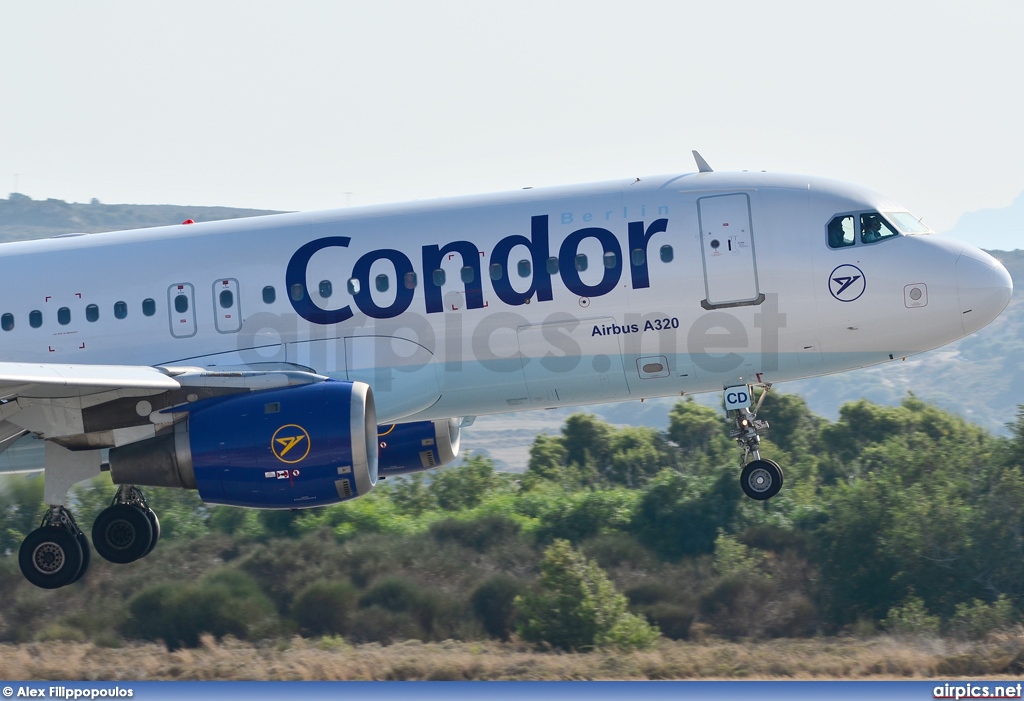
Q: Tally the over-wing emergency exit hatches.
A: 2